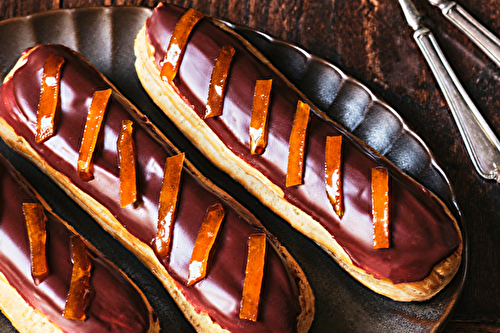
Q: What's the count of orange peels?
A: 14